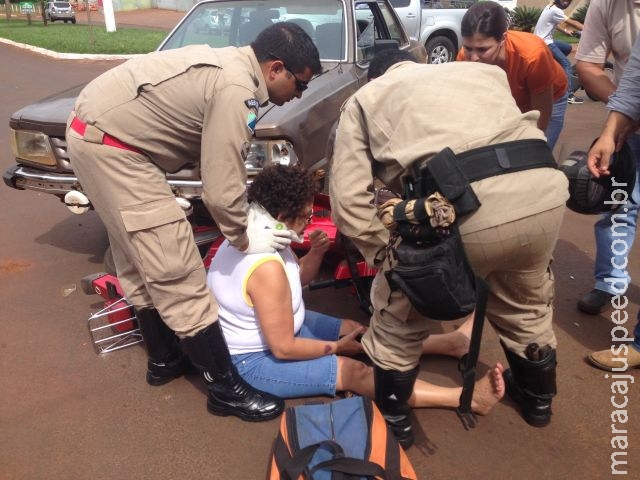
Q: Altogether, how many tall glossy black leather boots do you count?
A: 4